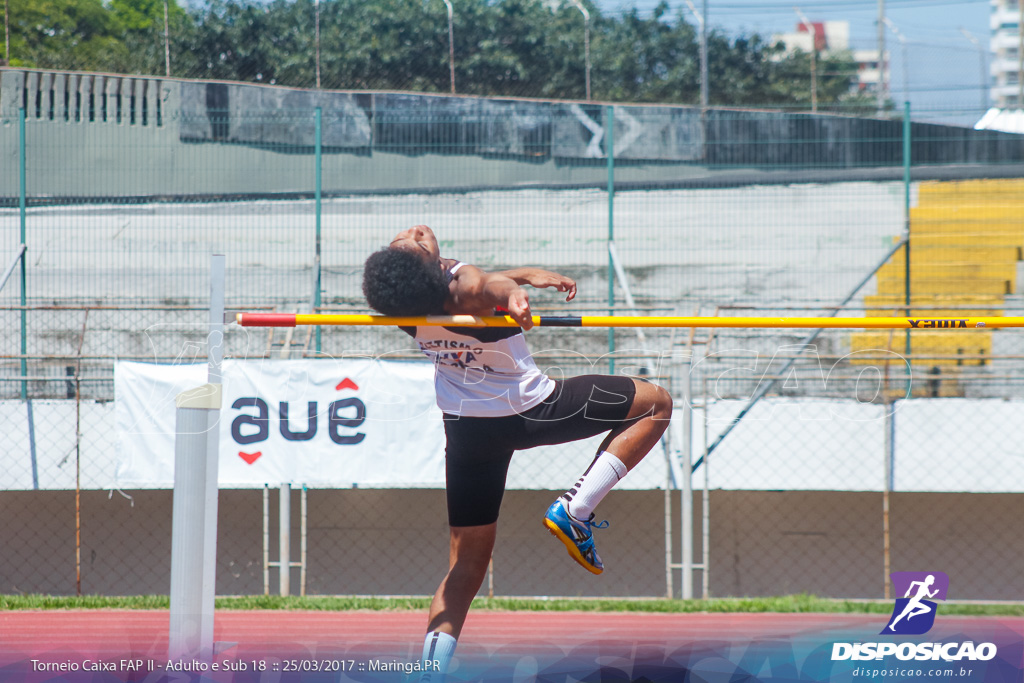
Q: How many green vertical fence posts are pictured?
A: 4